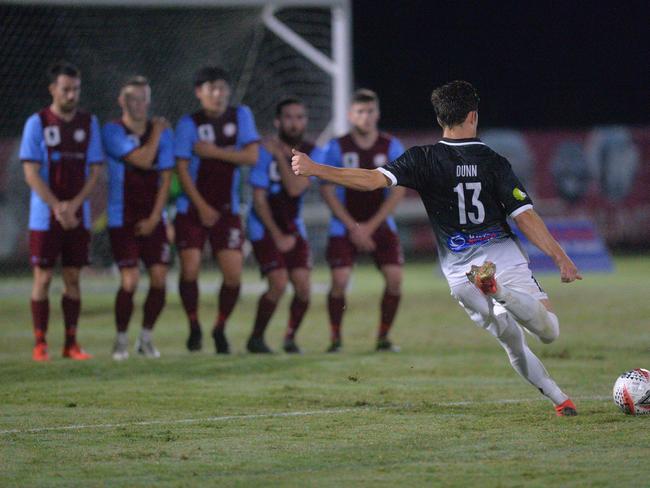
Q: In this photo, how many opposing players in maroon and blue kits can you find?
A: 5